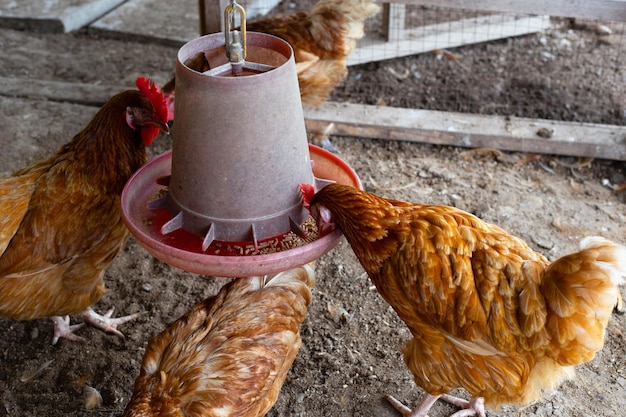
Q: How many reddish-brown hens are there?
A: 4